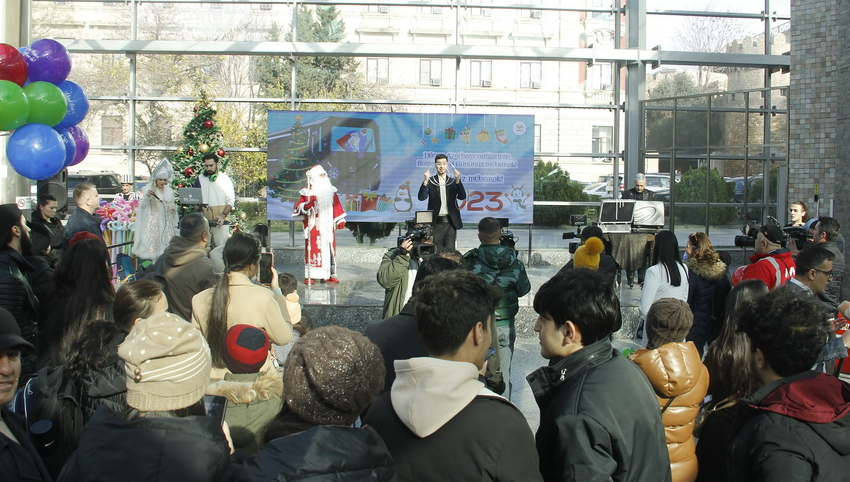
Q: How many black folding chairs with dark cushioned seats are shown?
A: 0